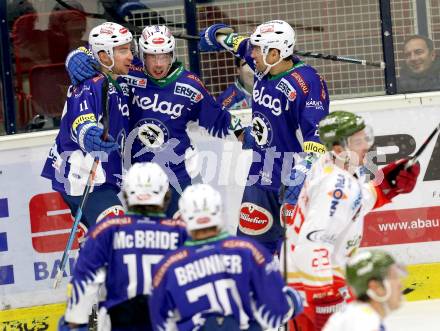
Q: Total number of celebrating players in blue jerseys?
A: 5